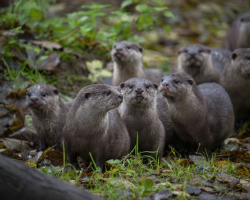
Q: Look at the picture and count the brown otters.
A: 8